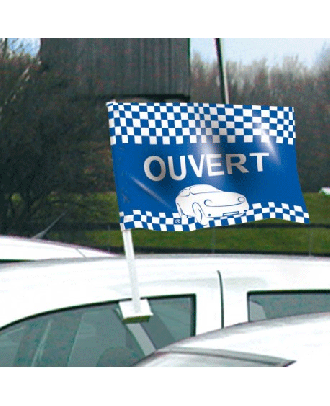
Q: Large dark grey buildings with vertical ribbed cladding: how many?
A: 1